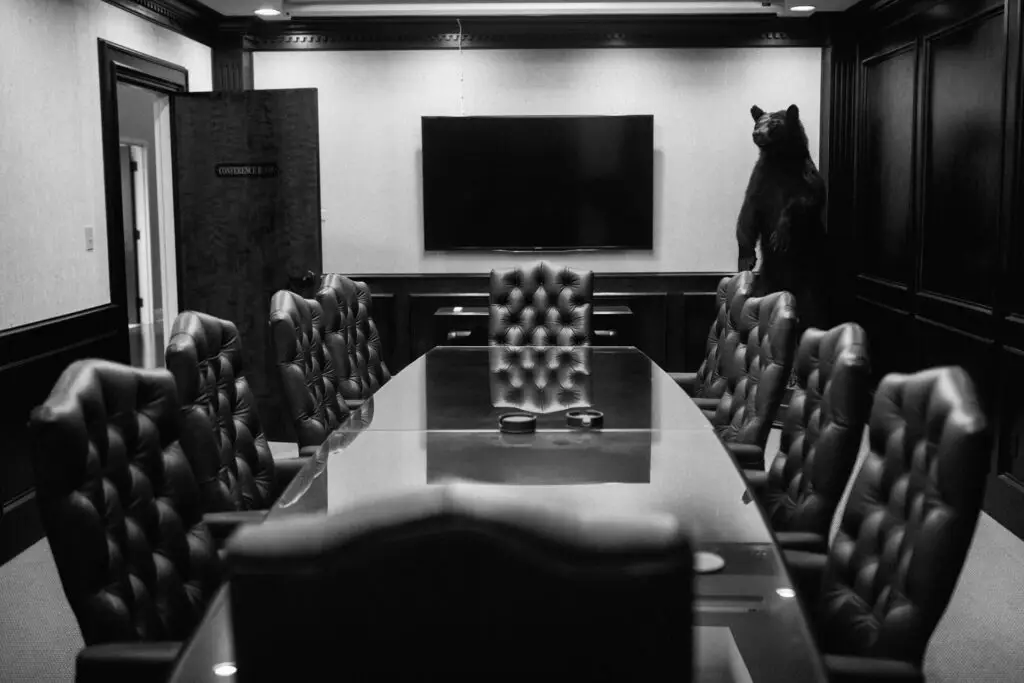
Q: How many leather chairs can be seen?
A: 10